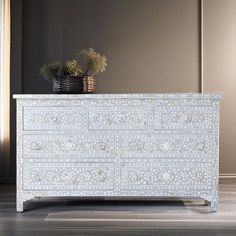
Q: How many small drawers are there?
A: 3